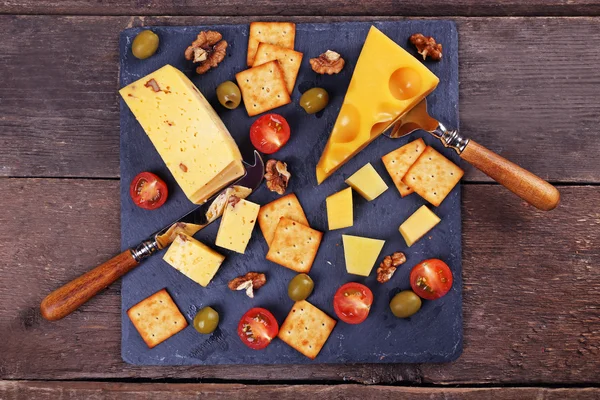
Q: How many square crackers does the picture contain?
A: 9